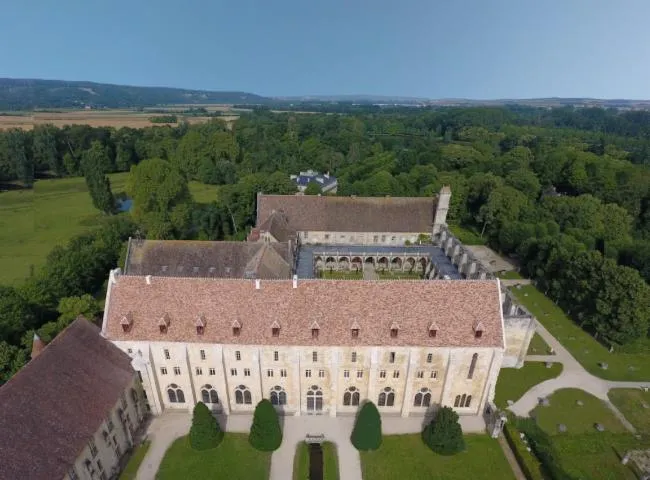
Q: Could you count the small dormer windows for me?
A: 10